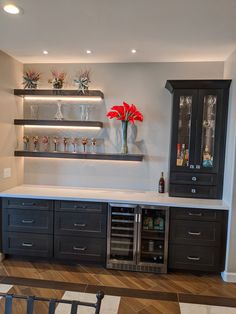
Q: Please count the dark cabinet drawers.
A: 11